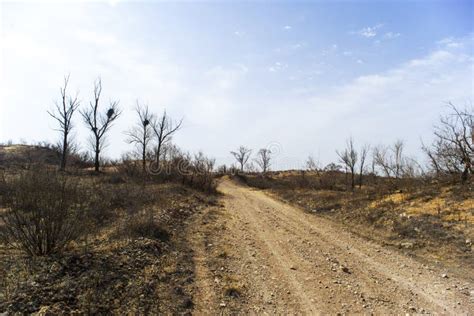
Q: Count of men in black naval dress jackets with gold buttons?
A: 0